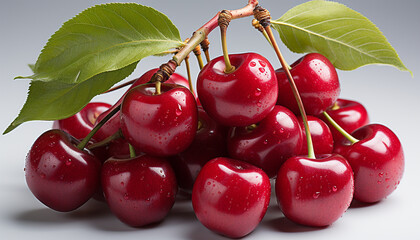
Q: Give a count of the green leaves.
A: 3